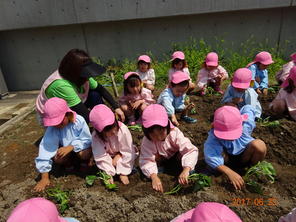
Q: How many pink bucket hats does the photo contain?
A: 15